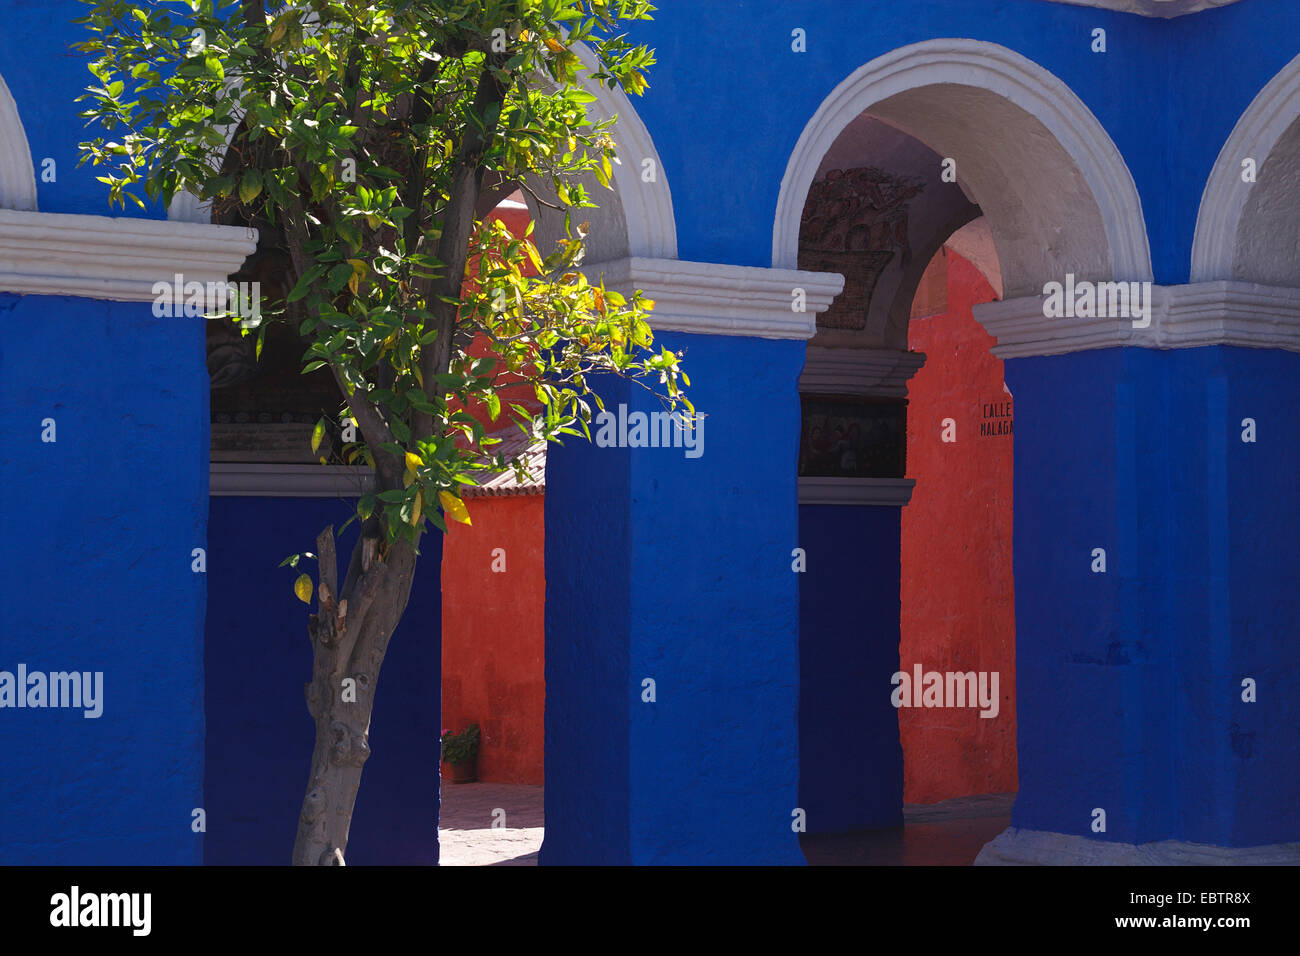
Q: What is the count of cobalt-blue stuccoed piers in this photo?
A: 3